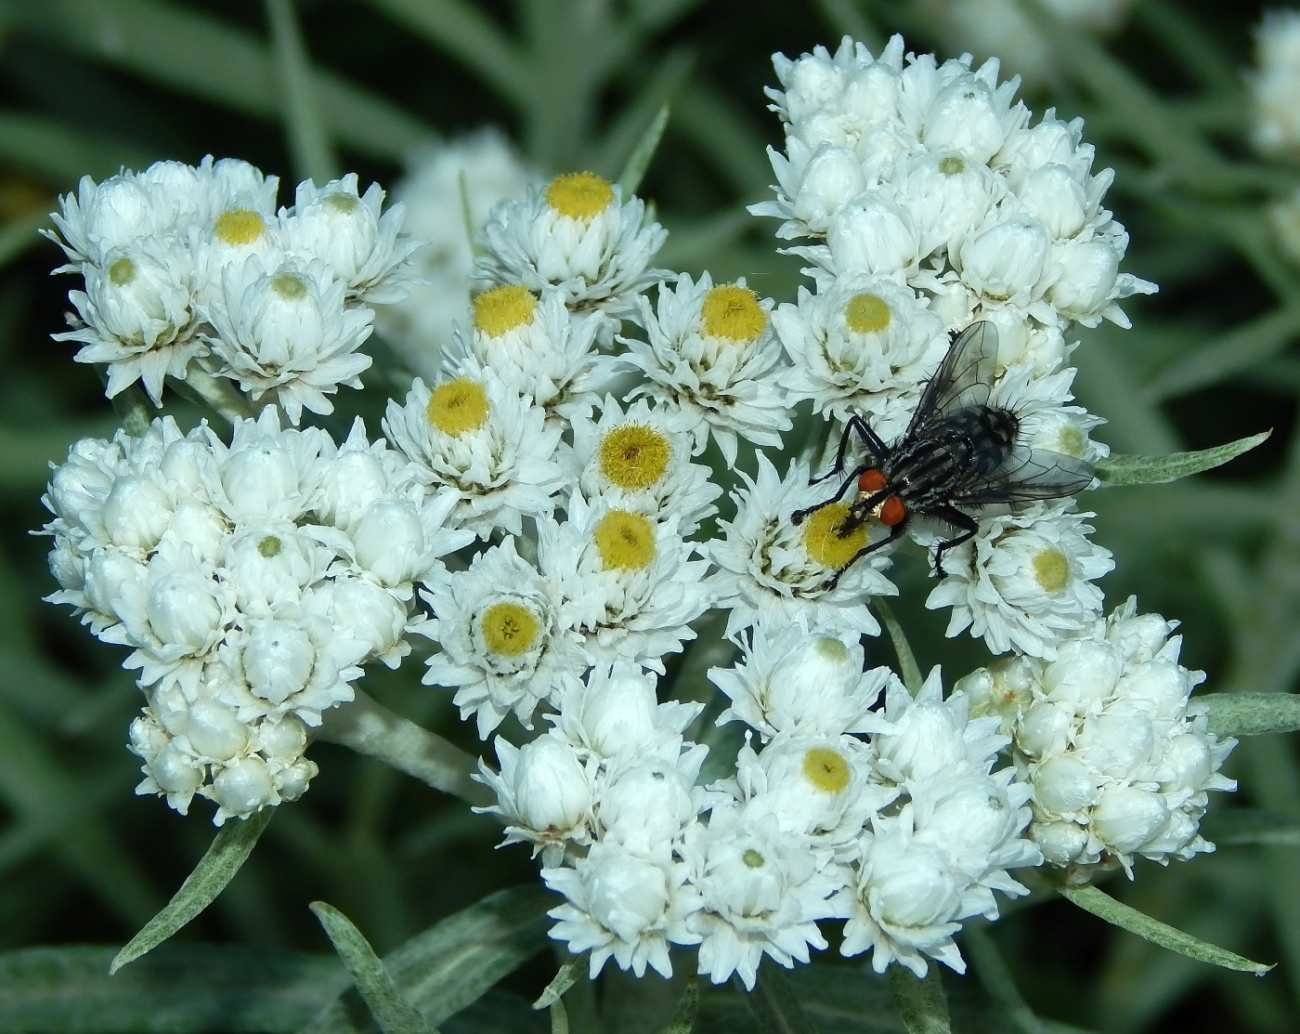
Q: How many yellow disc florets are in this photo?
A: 12